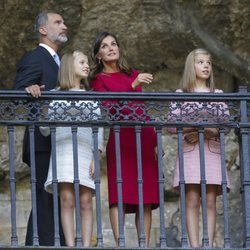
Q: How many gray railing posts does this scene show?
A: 12